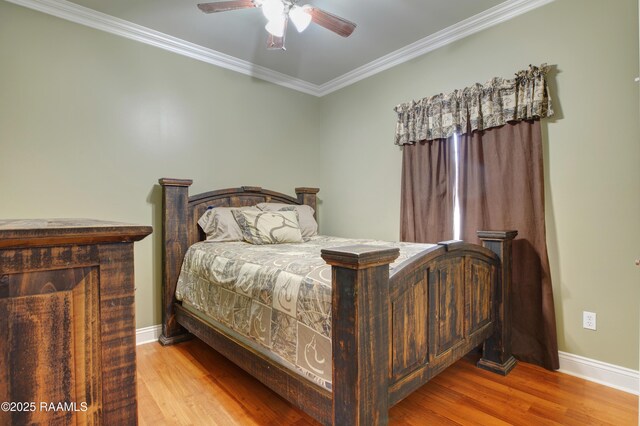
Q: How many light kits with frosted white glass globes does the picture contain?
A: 1